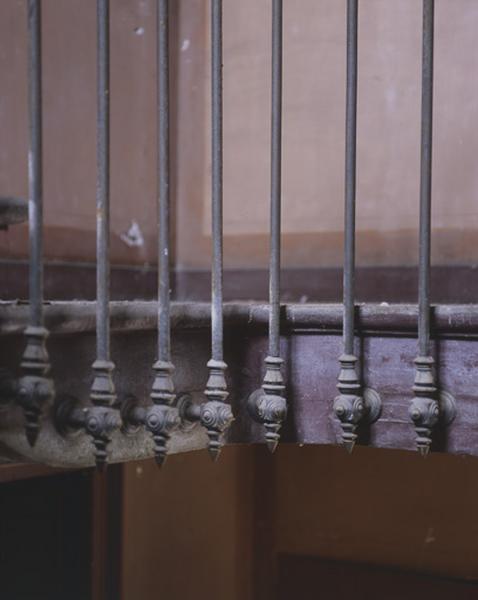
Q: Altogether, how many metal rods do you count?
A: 7